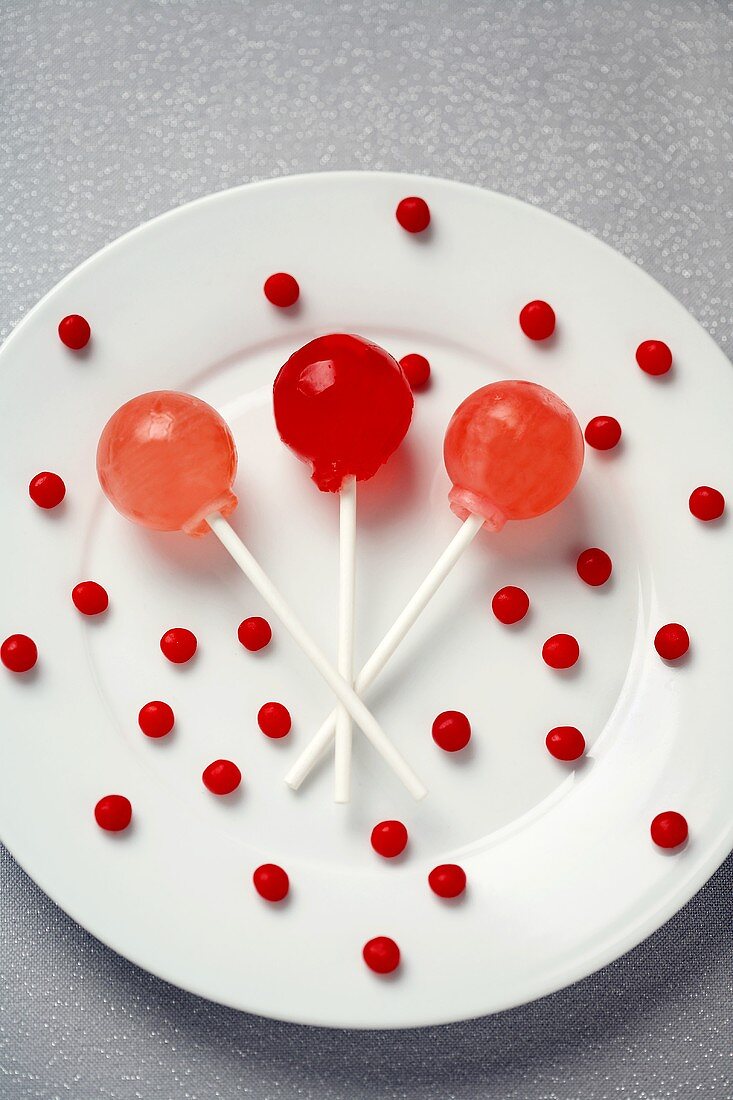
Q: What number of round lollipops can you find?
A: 3